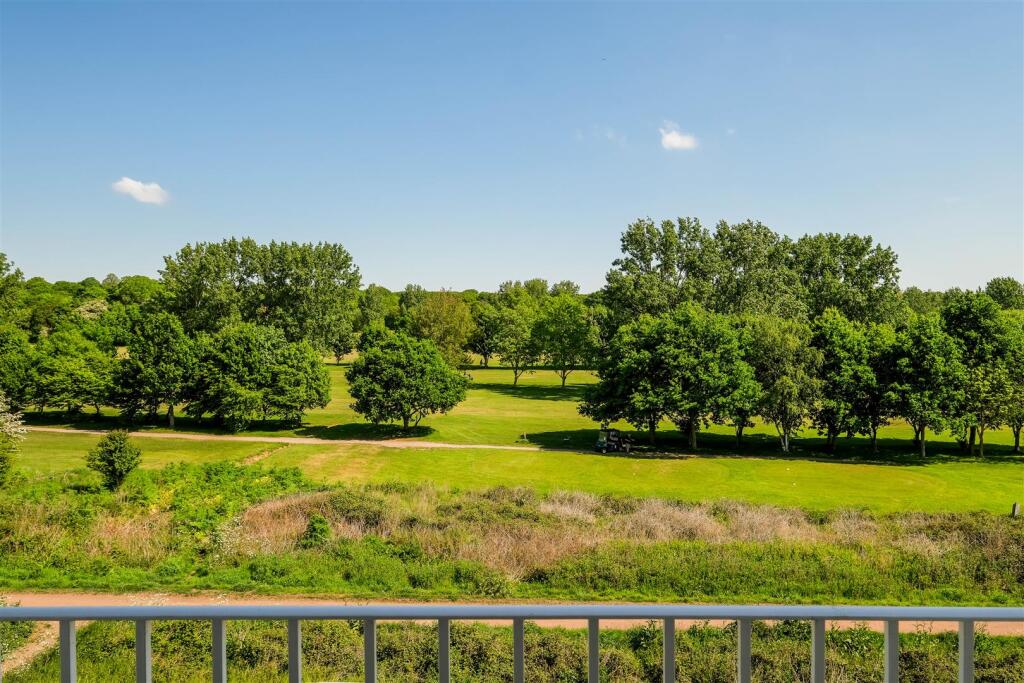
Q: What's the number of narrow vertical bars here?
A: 13